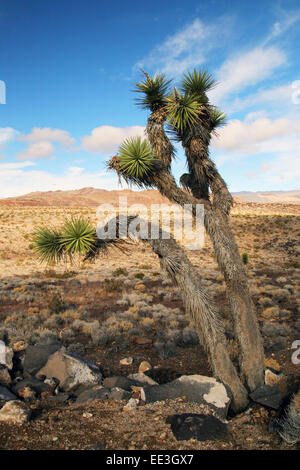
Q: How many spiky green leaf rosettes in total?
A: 7